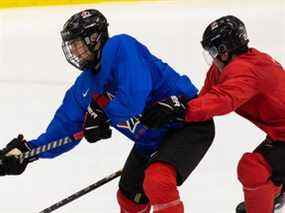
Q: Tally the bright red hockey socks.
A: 3